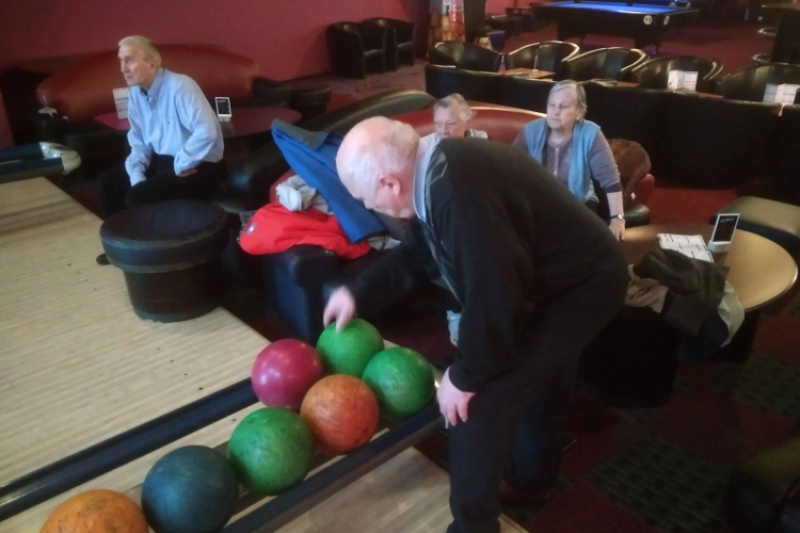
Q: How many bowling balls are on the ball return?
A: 7